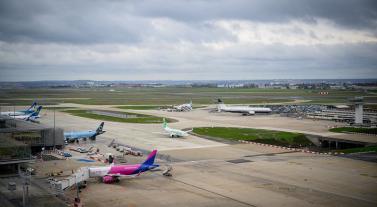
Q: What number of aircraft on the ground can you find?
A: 7